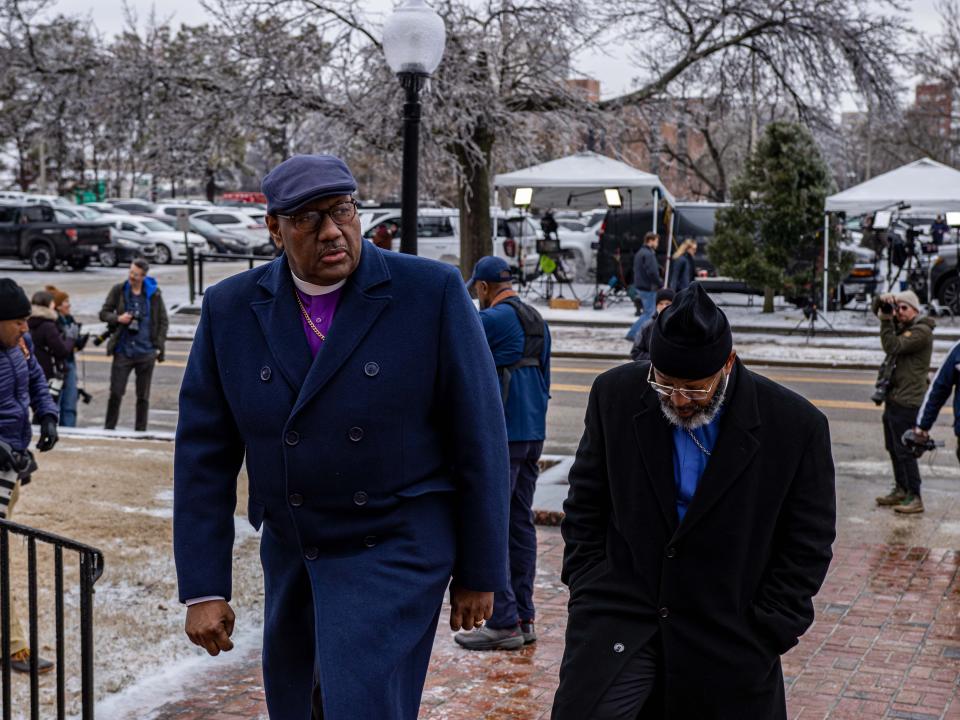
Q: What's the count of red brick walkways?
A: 1